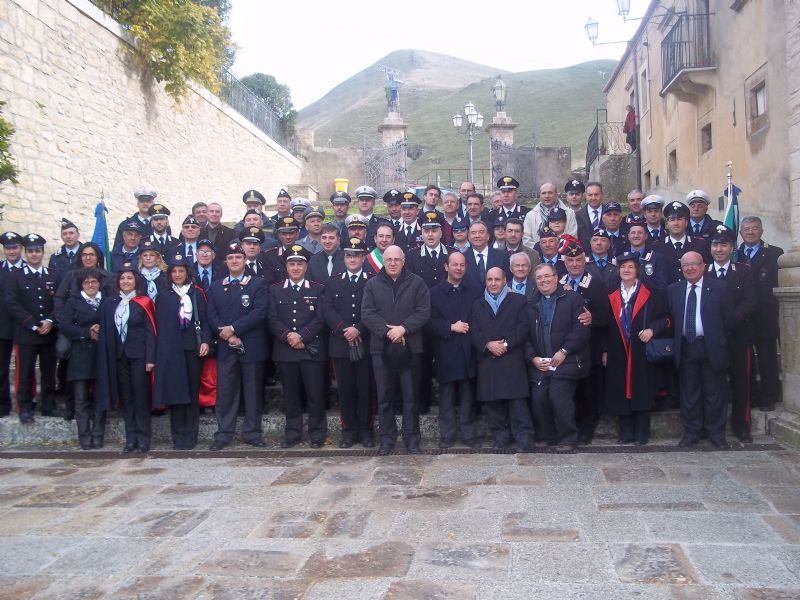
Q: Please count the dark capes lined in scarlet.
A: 3